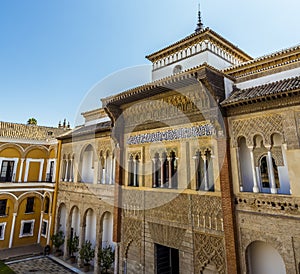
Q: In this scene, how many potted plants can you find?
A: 4